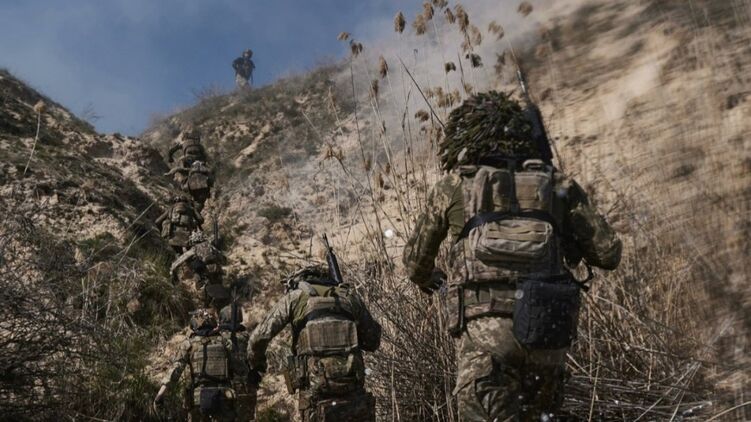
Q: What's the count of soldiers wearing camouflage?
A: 9